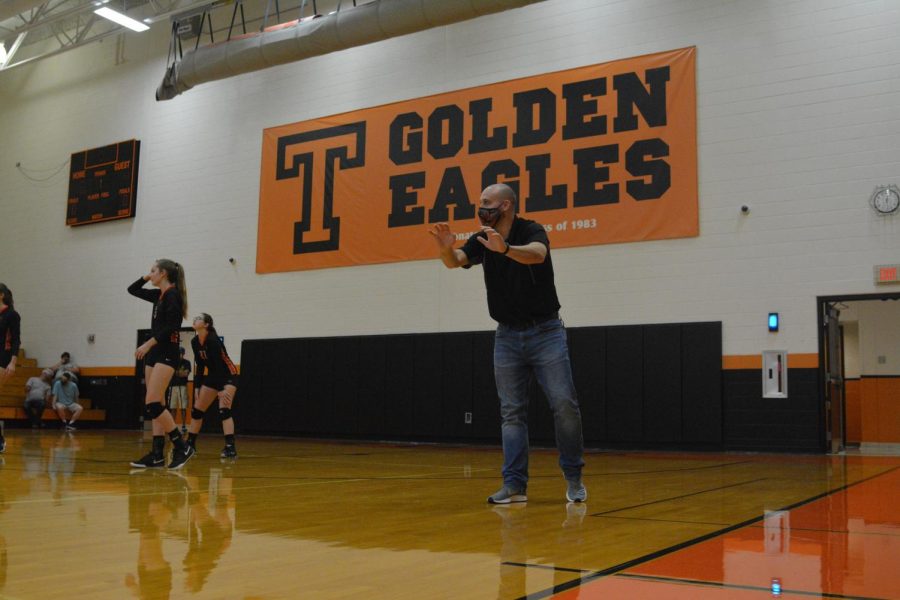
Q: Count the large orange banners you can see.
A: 1